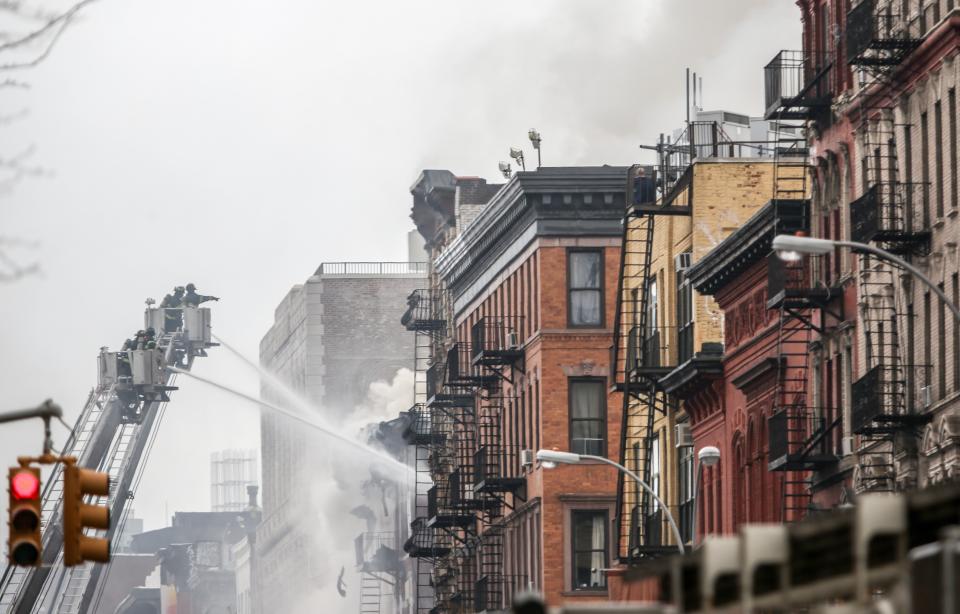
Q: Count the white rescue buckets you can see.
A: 2